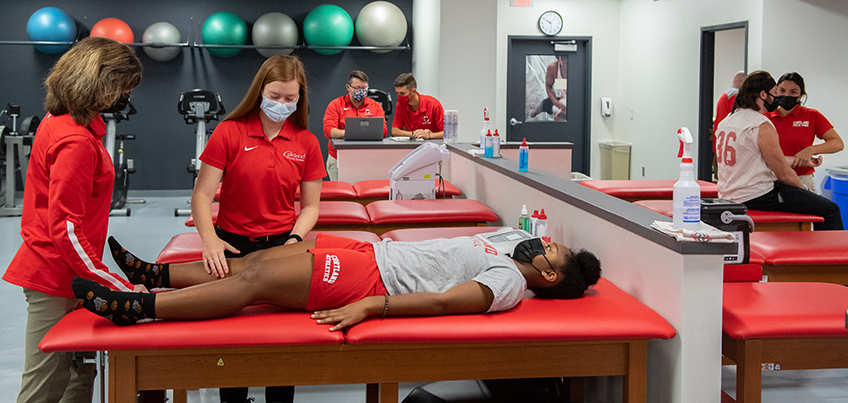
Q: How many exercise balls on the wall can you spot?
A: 7